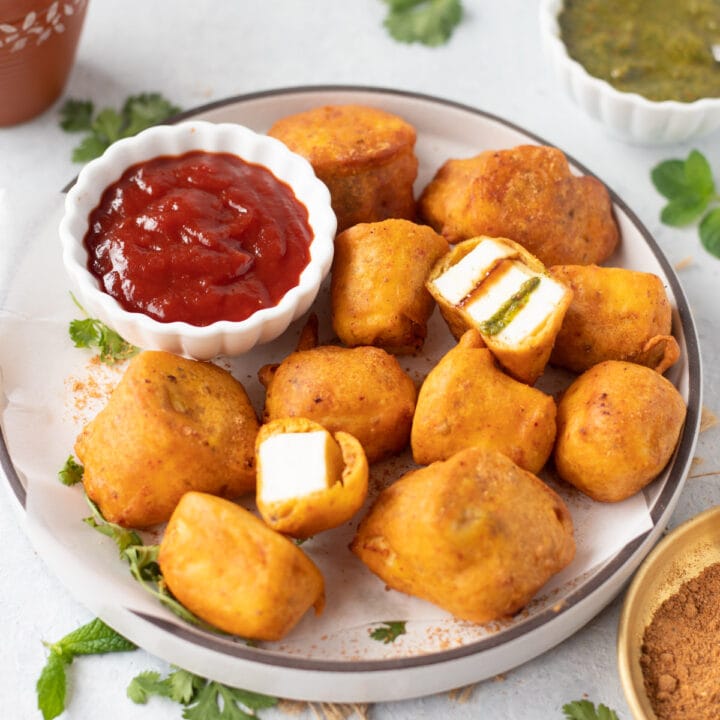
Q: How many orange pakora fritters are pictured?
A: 12